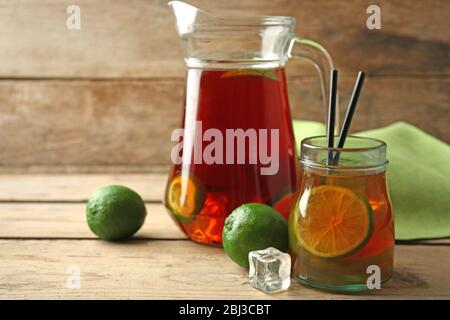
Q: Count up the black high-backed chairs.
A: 0